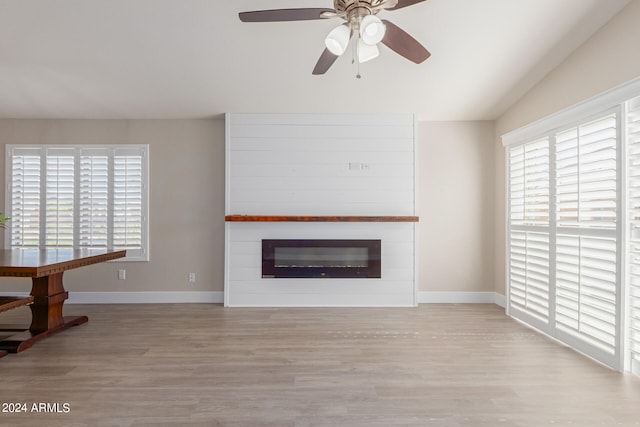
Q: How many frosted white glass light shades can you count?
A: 3